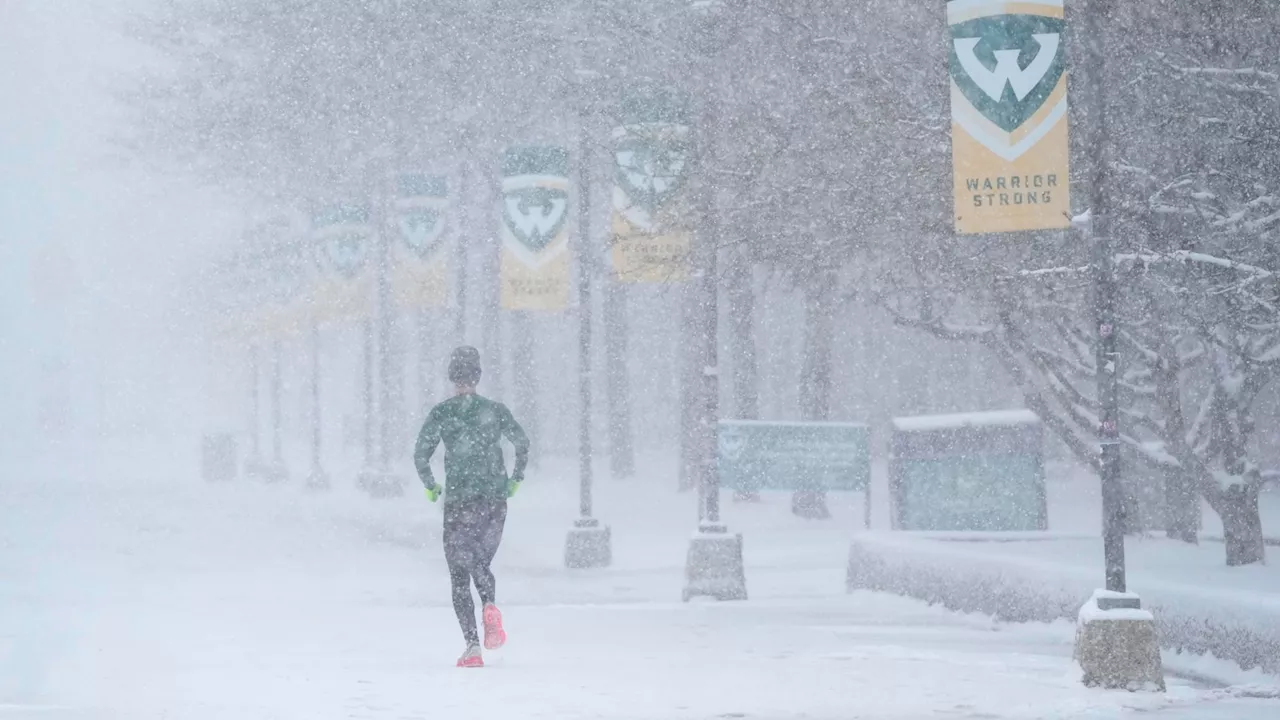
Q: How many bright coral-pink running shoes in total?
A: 2